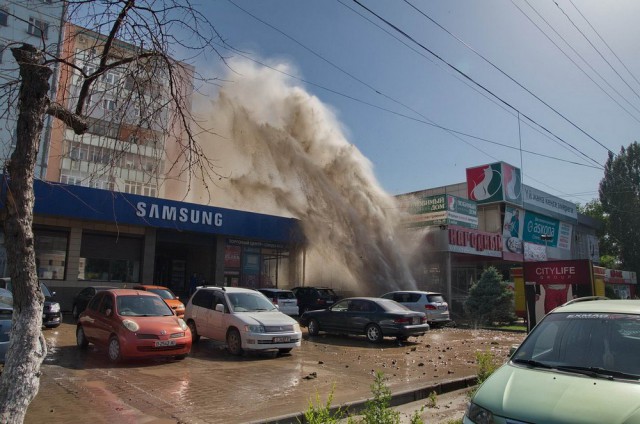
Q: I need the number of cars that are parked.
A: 11